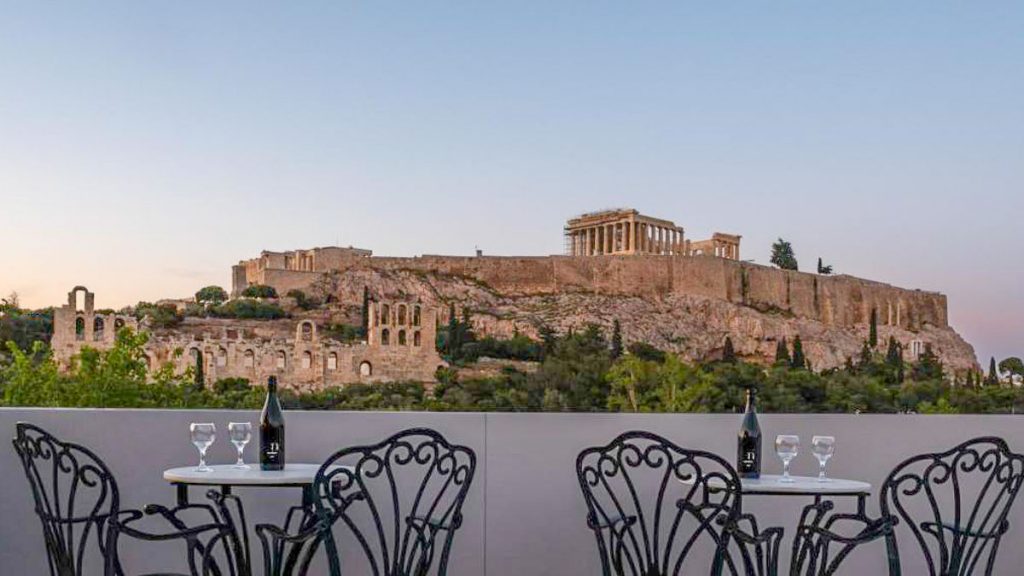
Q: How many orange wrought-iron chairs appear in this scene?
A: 0